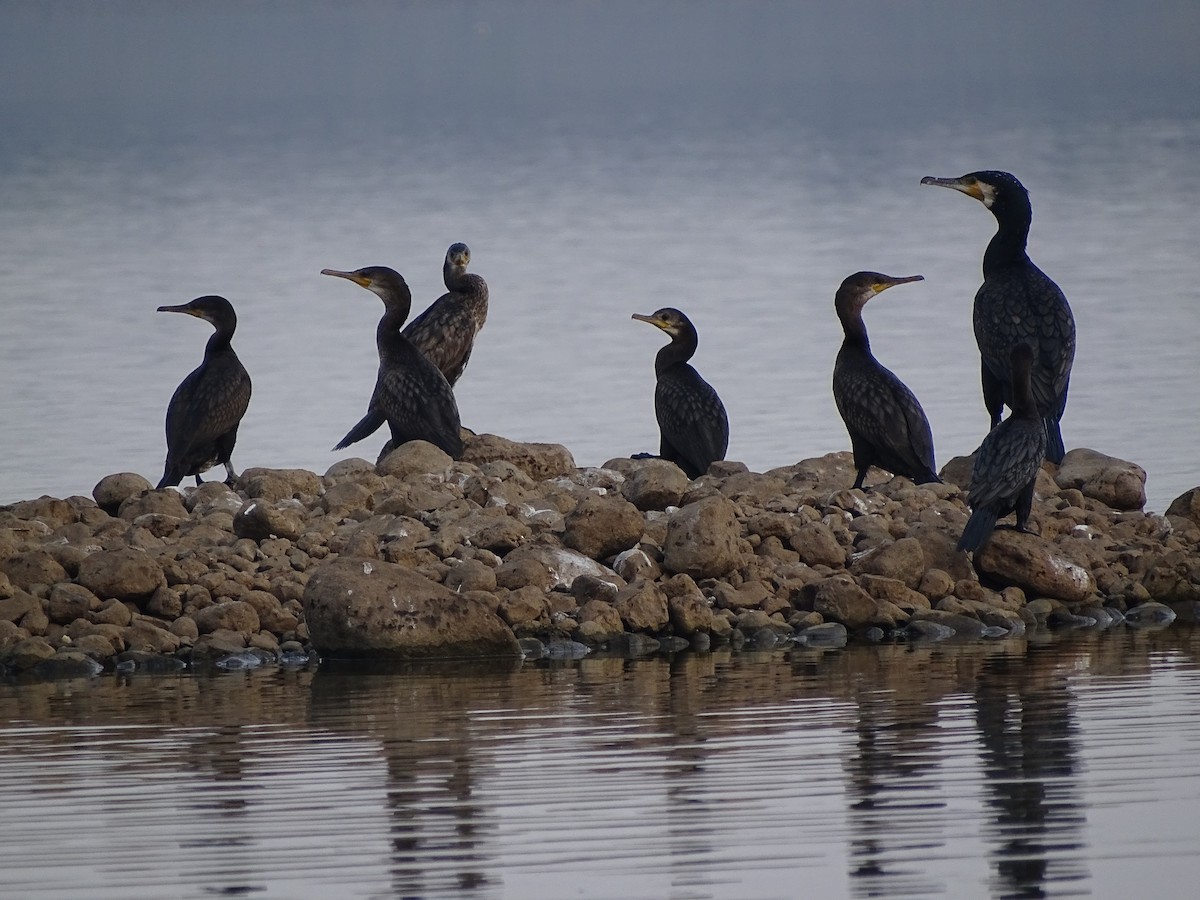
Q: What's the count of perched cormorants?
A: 7